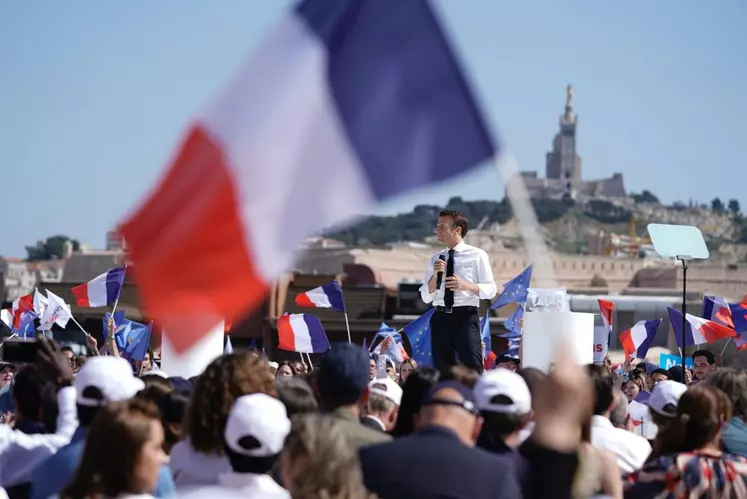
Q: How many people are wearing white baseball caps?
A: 5